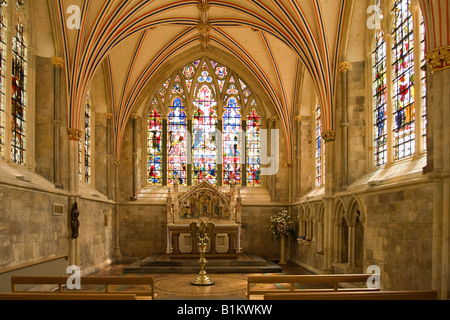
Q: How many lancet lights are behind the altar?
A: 5